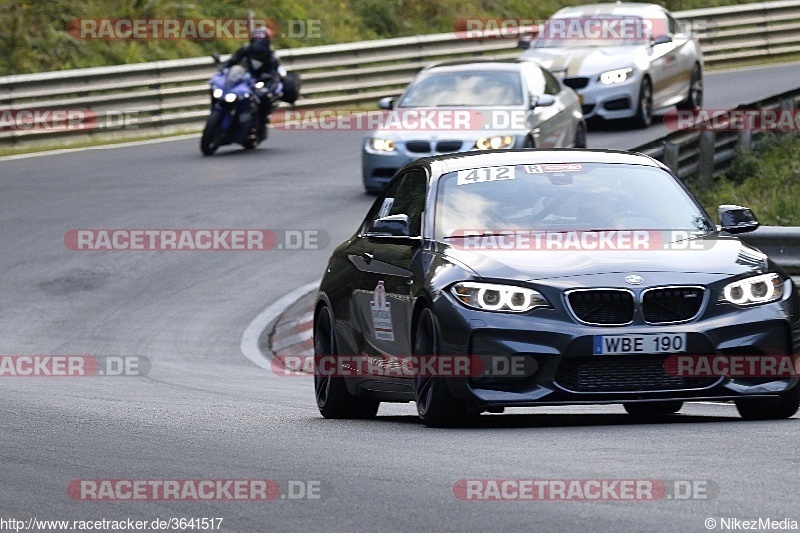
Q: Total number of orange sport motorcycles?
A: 0